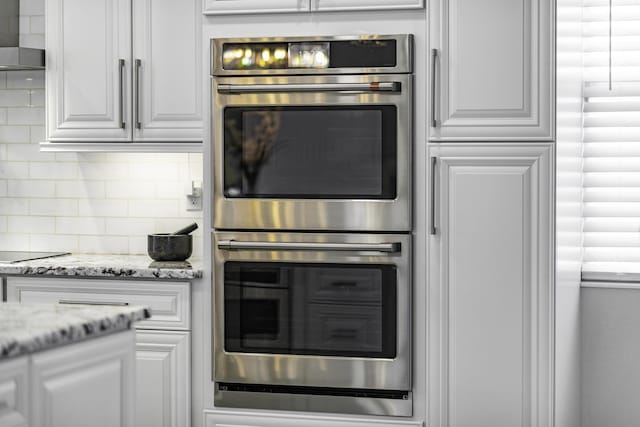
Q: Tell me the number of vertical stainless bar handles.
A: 4